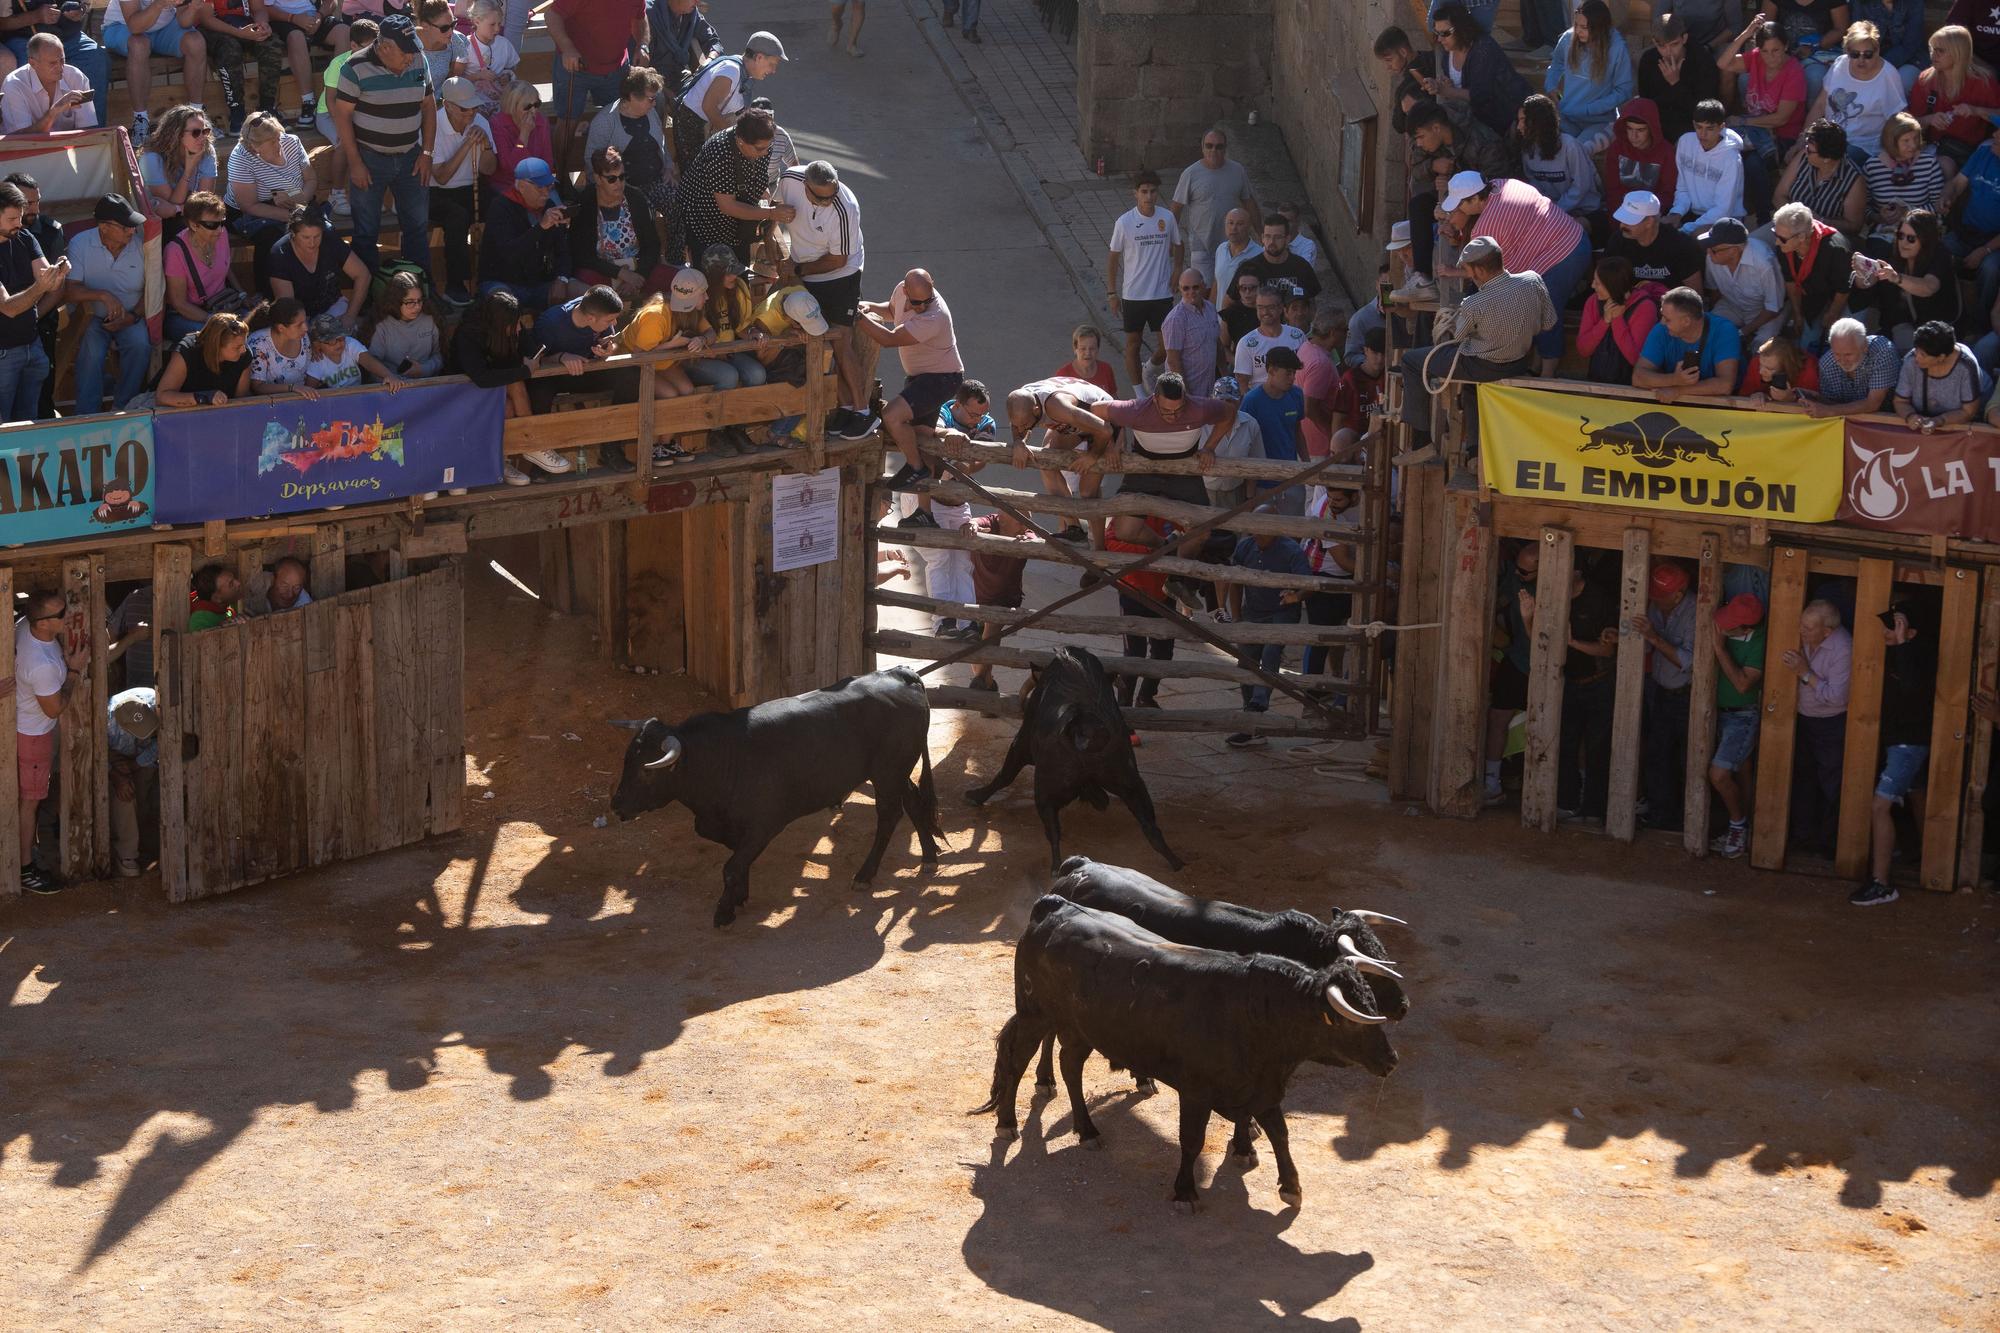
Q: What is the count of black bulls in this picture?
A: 4